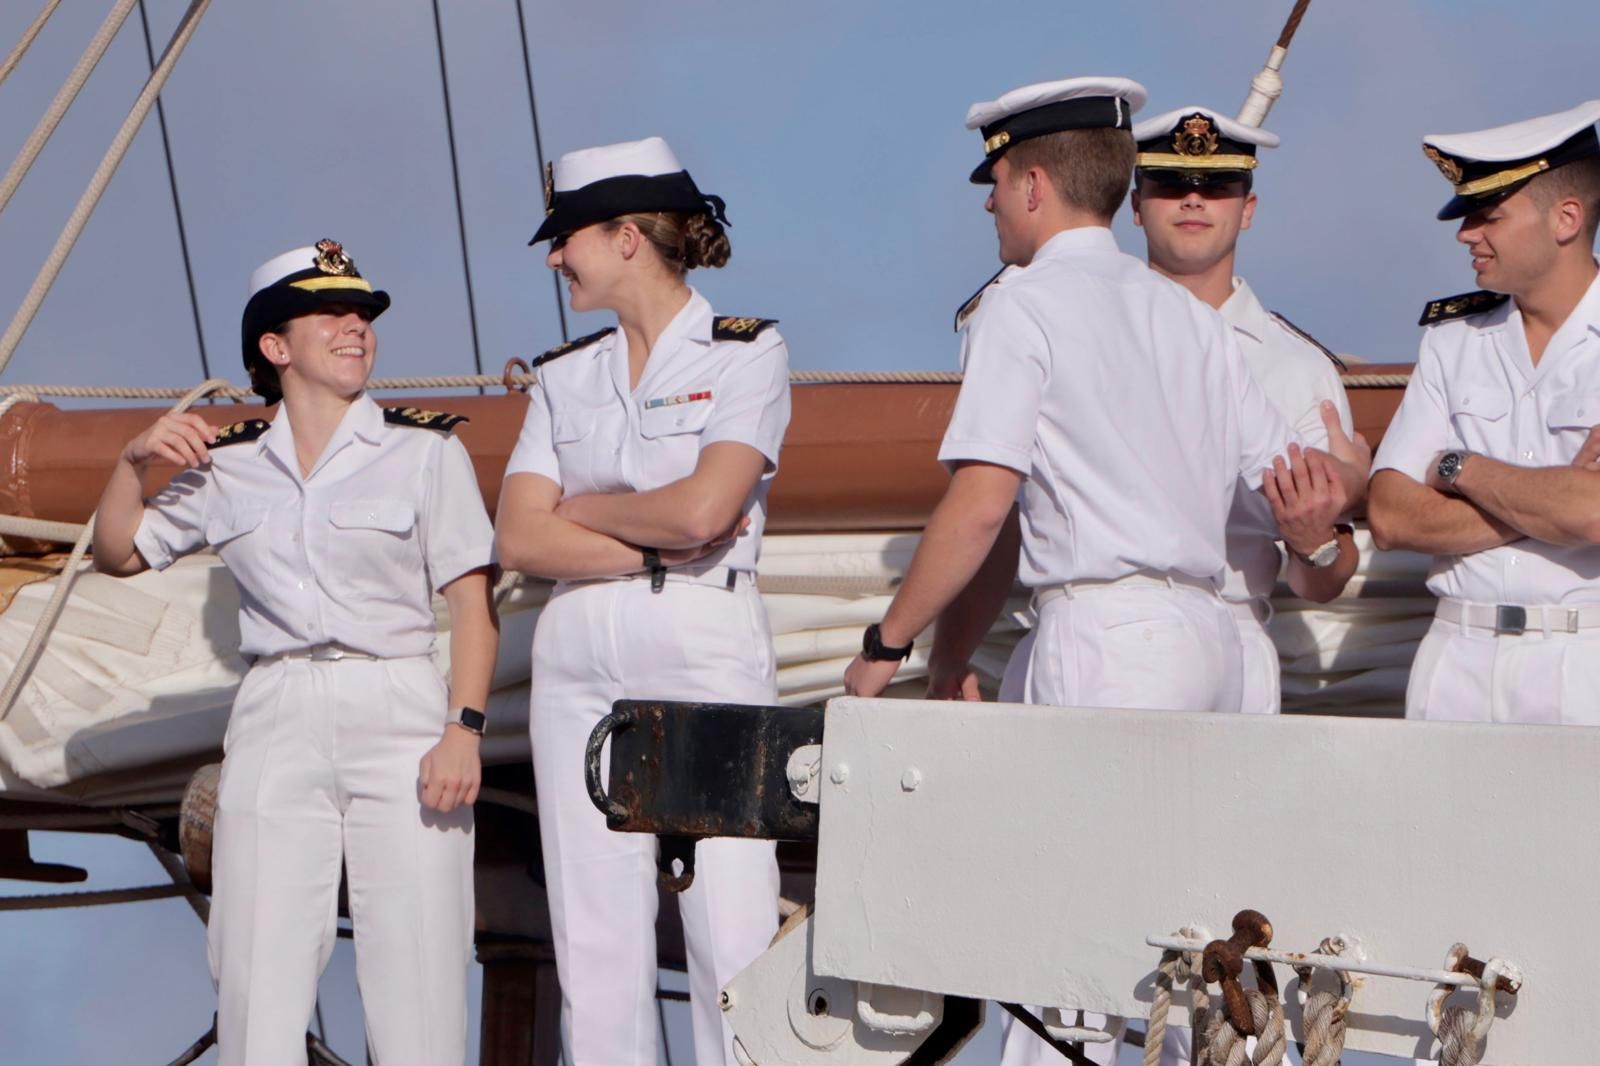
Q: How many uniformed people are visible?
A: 5